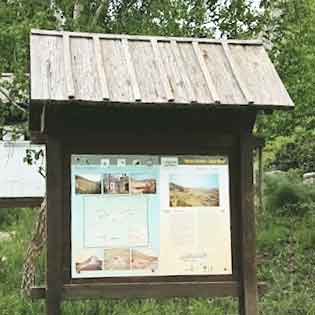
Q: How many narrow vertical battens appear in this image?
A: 7